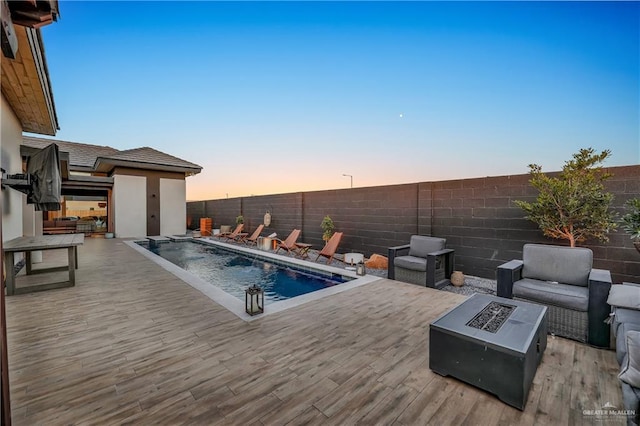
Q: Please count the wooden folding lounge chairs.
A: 4